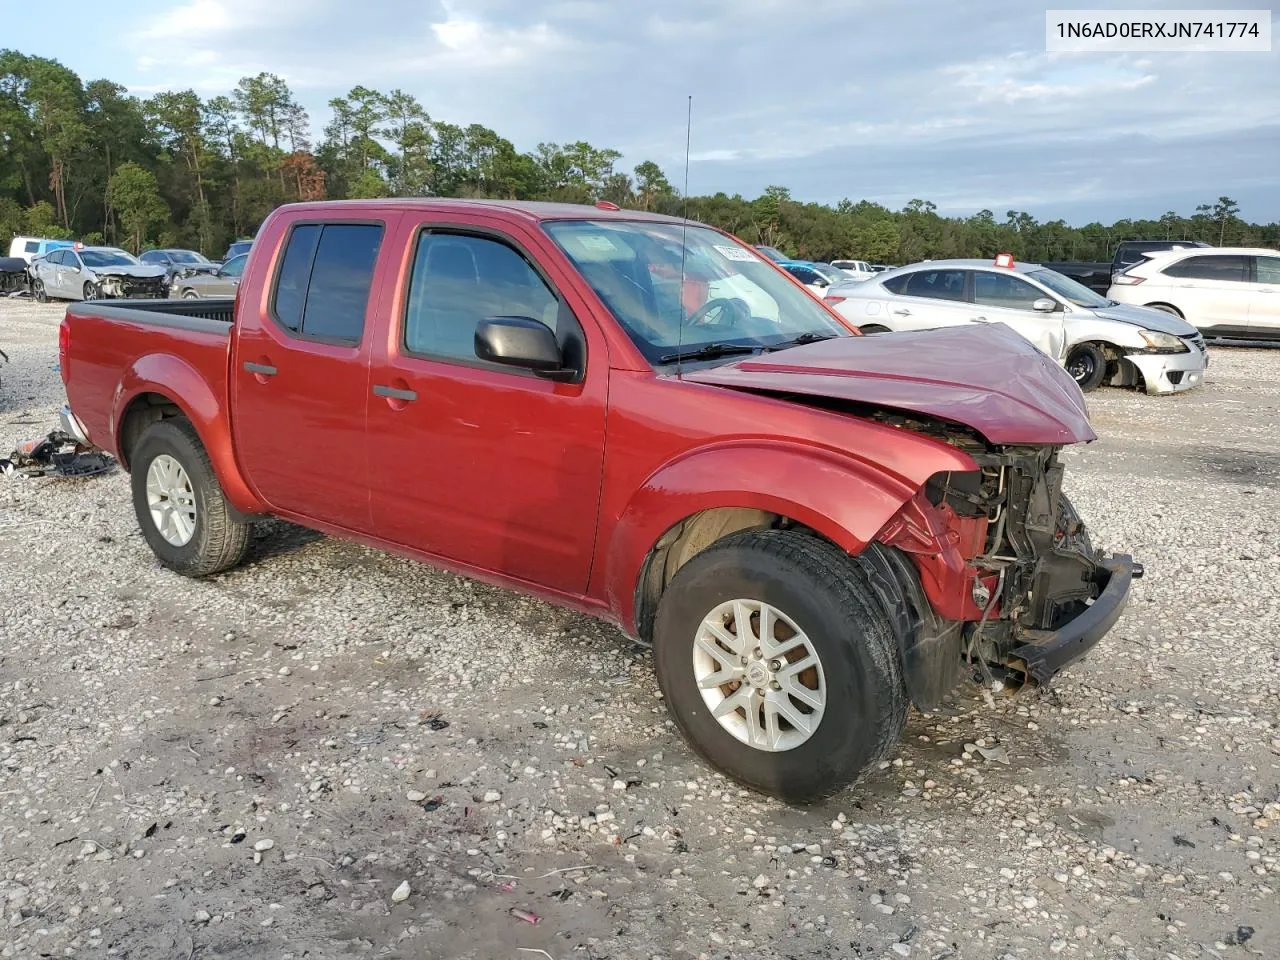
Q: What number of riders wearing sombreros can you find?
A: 0